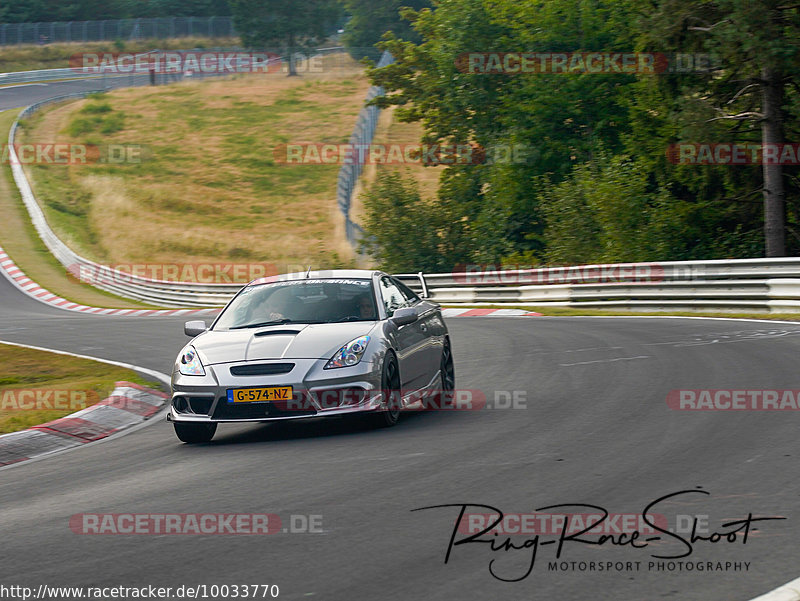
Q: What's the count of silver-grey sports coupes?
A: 1